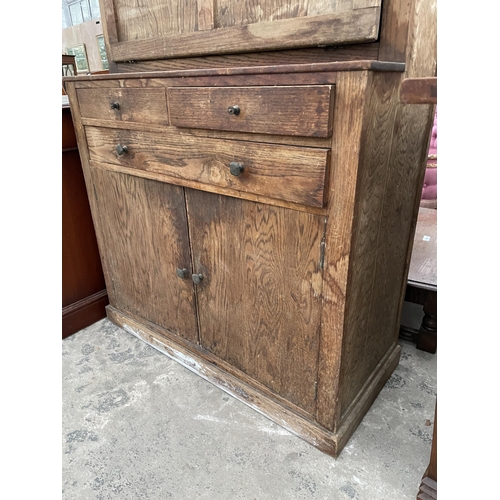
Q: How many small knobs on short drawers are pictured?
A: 2